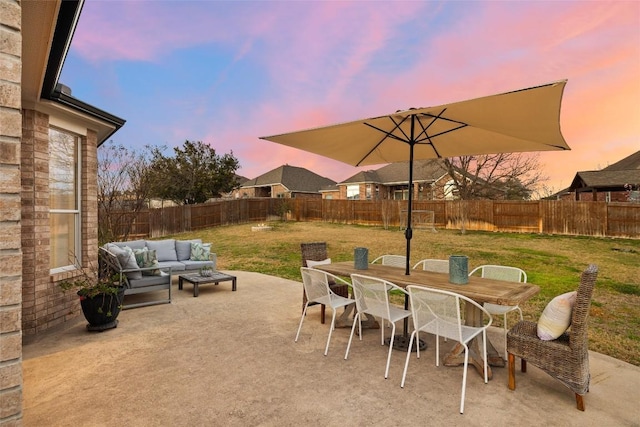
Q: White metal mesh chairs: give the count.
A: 6